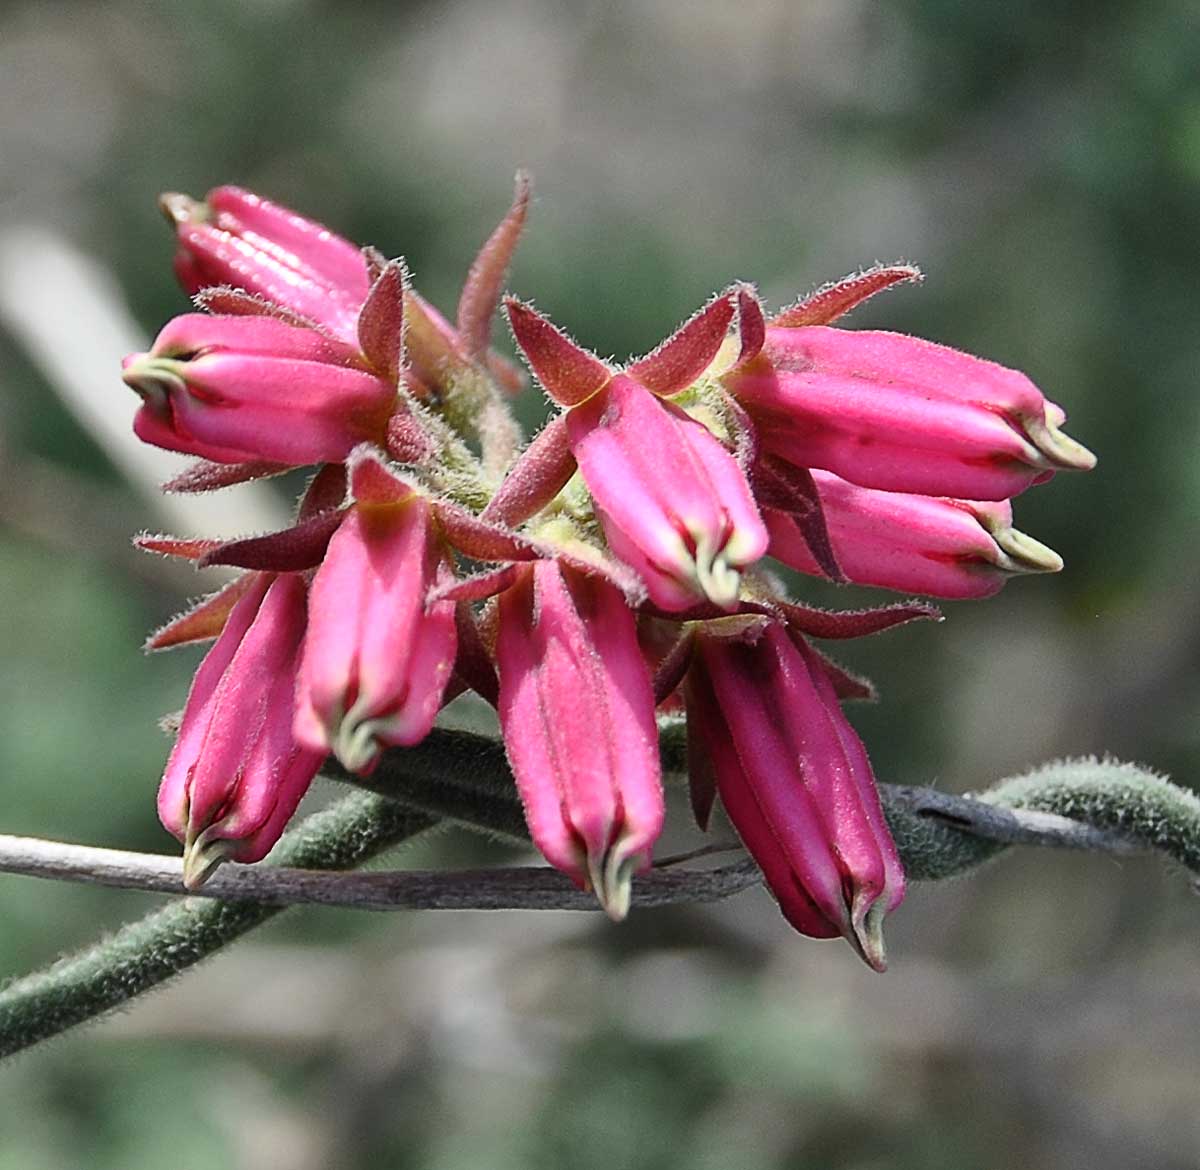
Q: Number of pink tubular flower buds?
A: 9